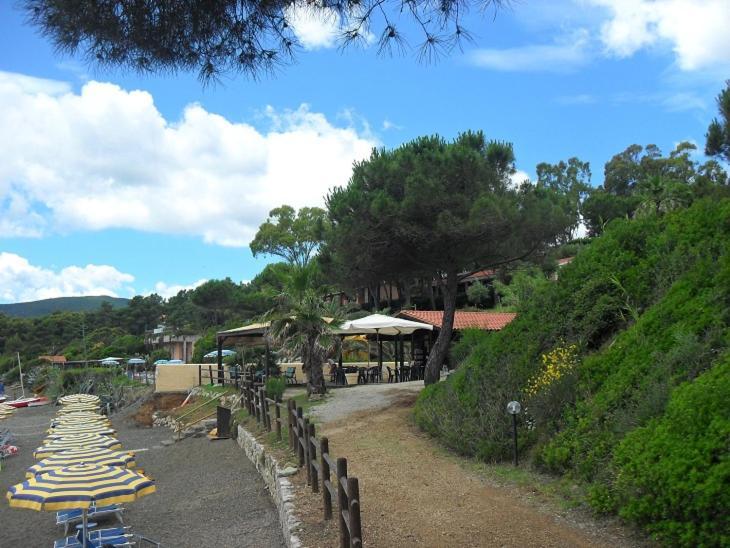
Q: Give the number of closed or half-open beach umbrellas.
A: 0